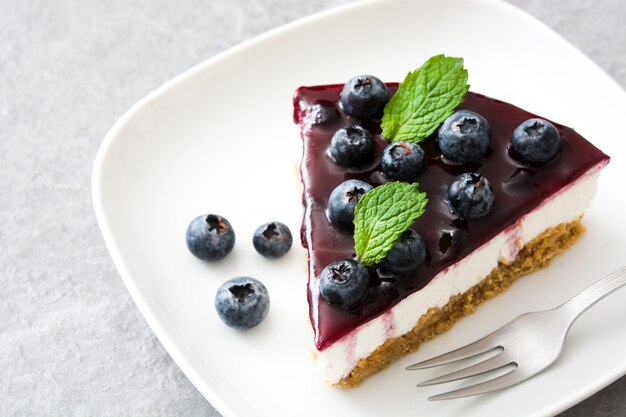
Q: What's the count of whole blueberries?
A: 12